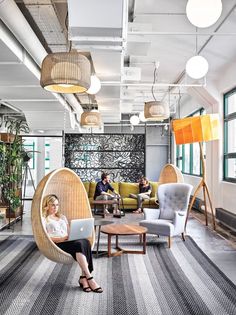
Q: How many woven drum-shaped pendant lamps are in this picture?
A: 3